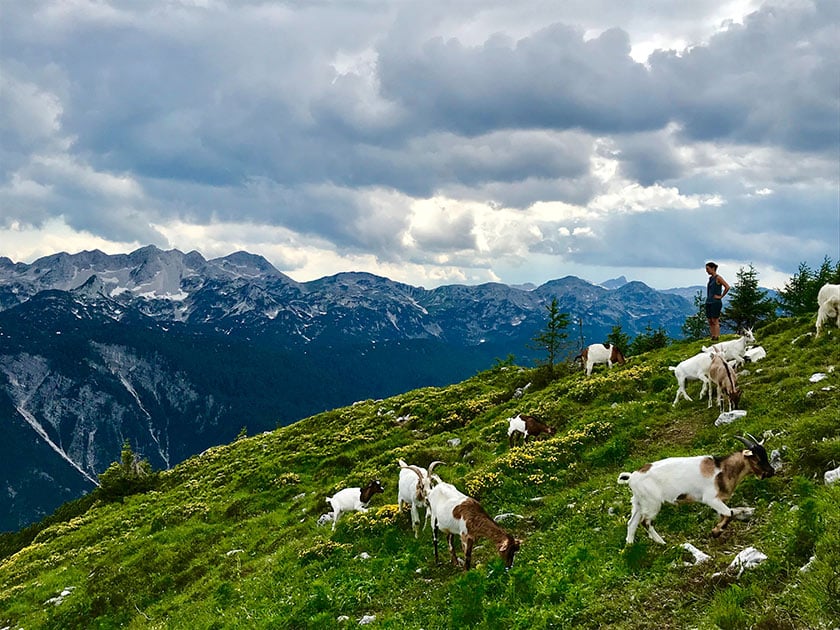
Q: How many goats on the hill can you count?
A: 10